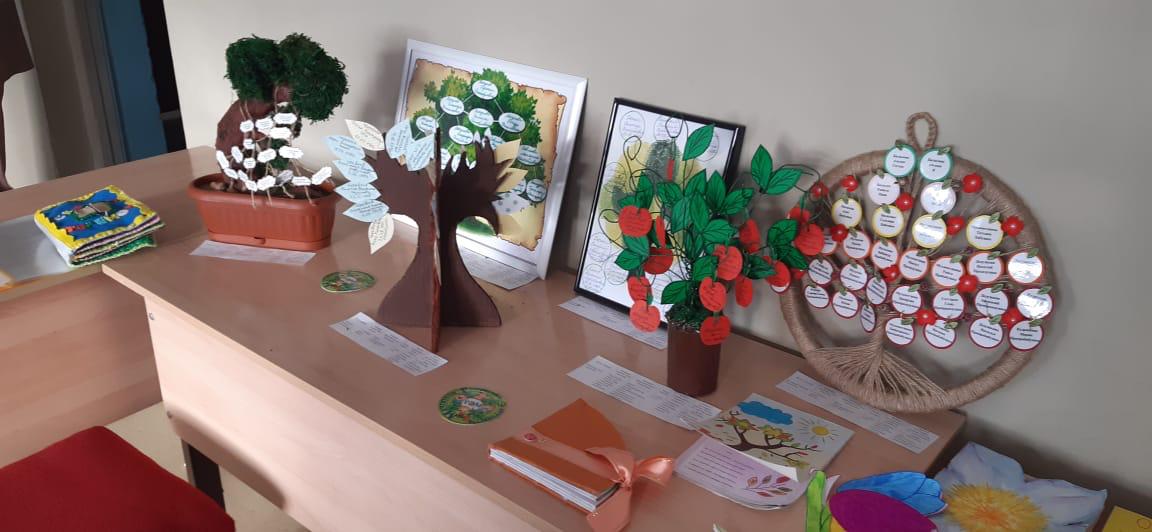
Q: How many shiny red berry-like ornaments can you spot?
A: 11